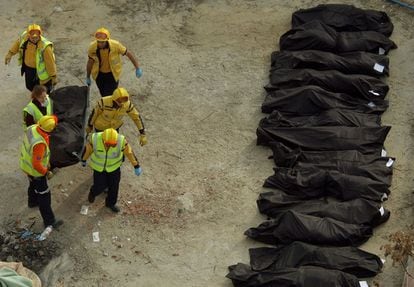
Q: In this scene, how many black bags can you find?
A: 14